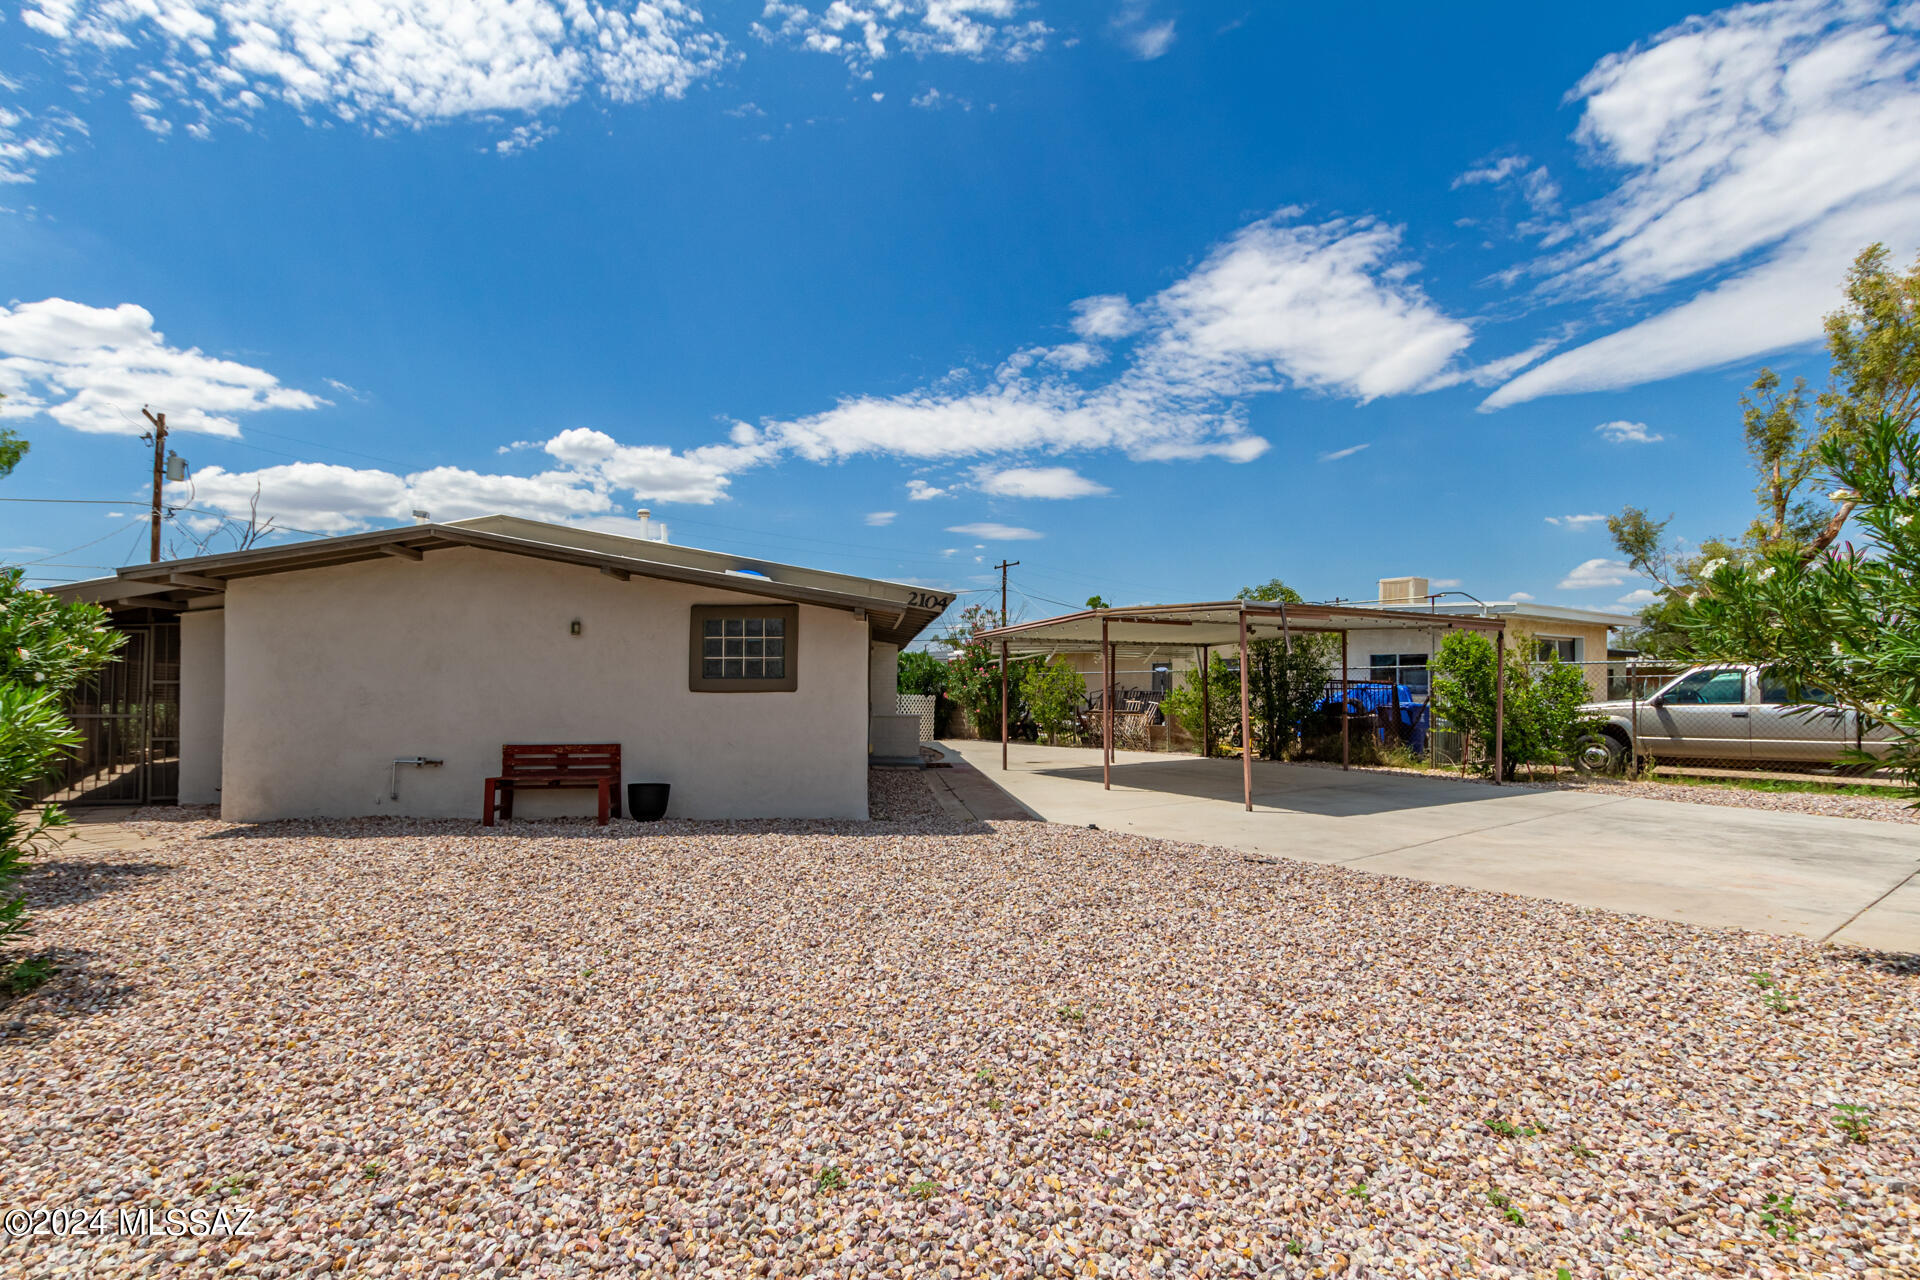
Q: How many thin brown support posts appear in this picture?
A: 7